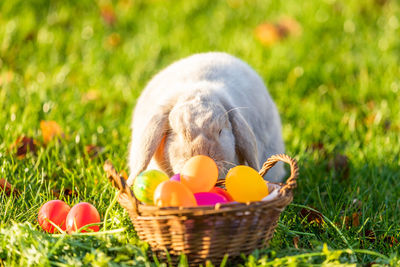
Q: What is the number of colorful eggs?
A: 9